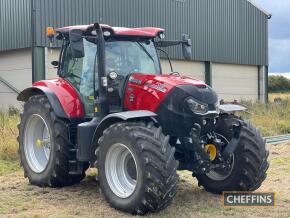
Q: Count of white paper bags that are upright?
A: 0